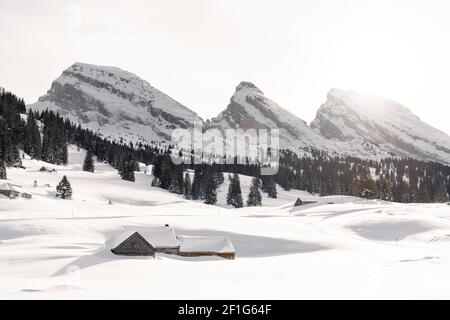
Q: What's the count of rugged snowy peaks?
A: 3